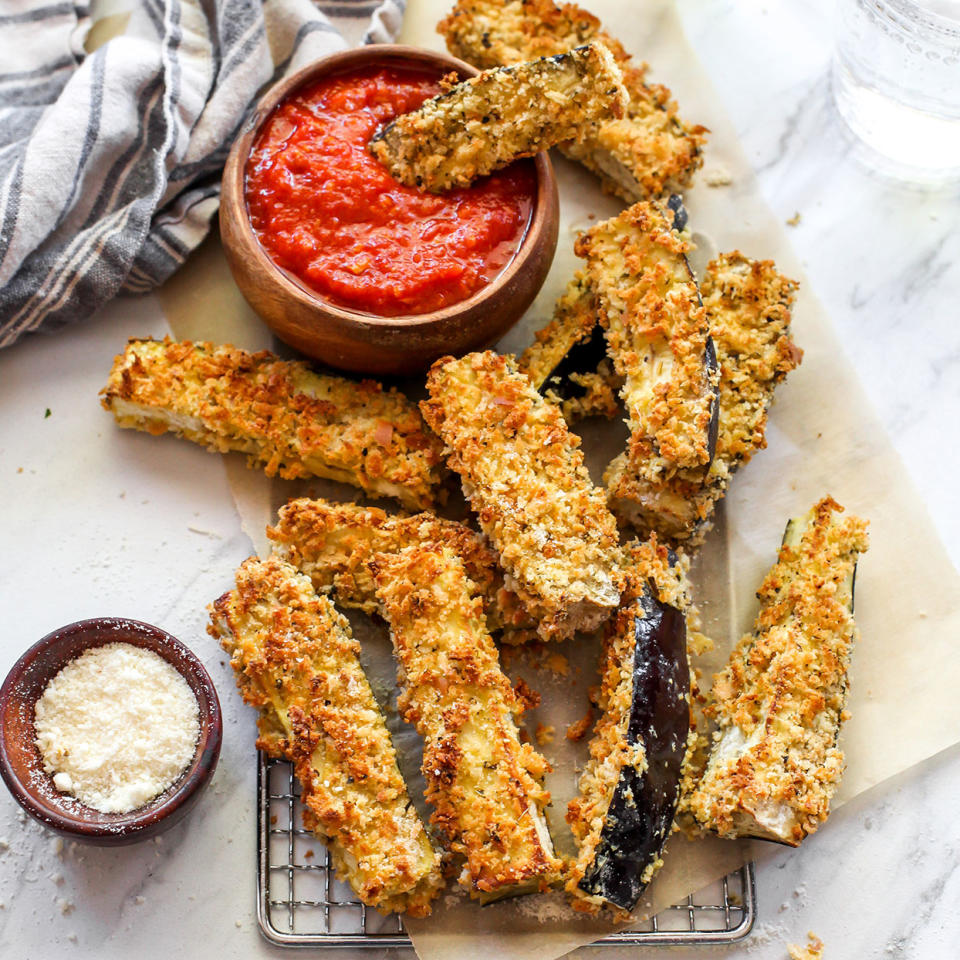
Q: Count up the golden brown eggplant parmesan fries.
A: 12